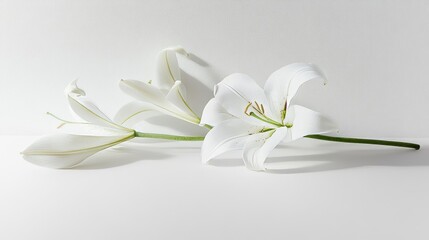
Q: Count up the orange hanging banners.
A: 0